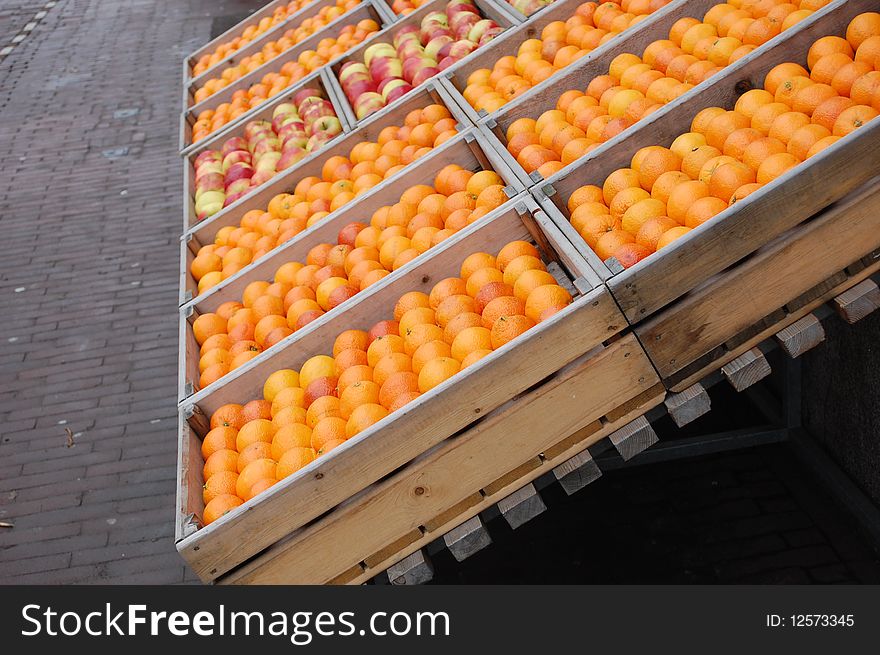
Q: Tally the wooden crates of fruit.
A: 13